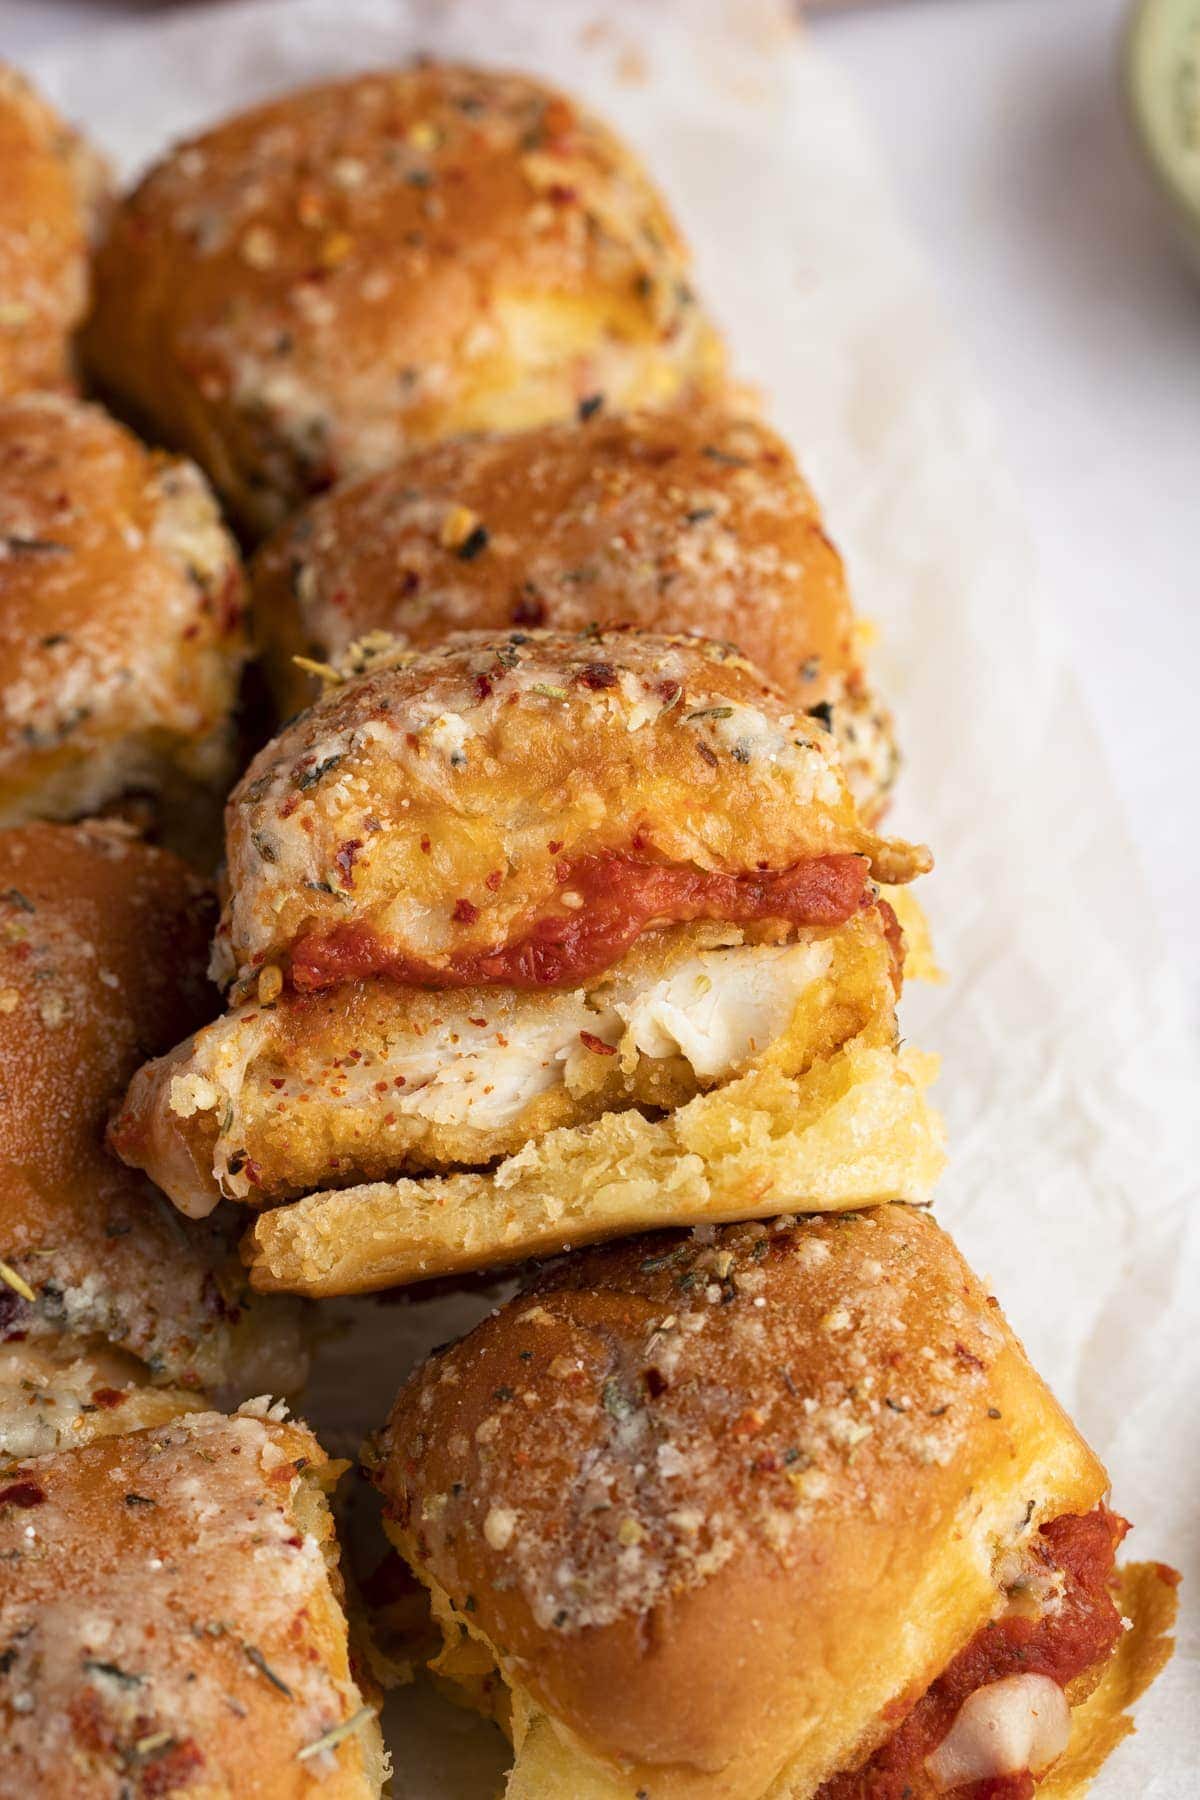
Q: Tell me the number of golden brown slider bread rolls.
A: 8